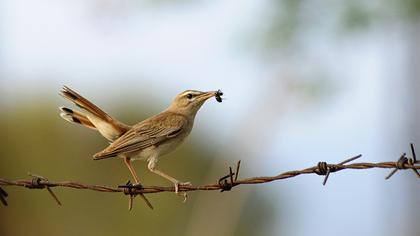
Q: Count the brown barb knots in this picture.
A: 5